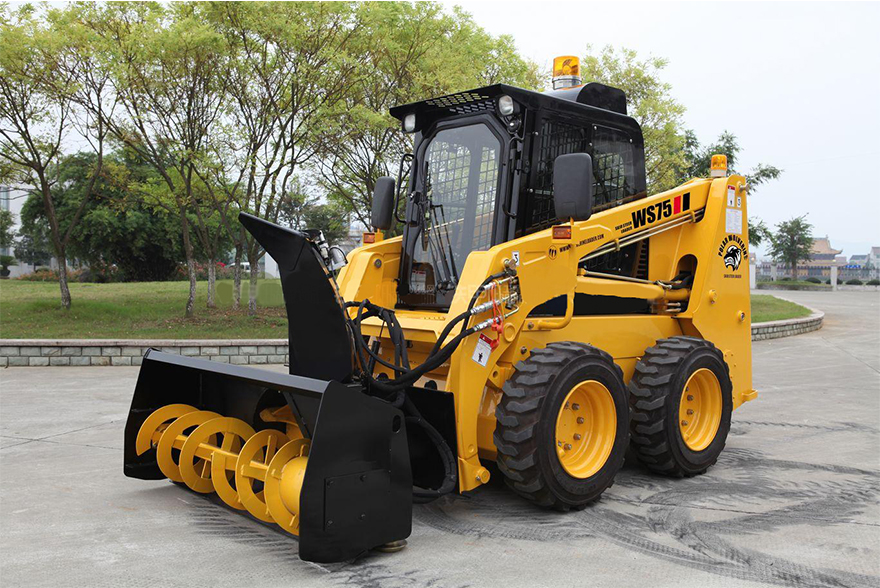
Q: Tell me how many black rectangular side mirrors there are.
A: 2